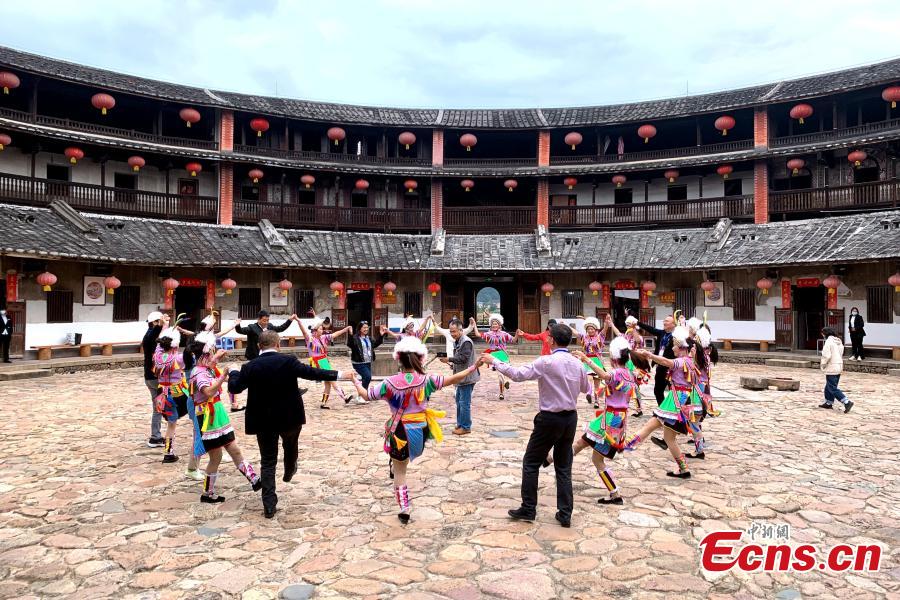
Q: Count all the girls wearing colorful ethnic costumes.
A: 13